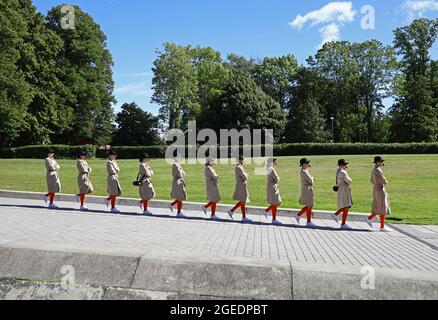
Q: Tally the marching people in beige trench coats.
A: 11